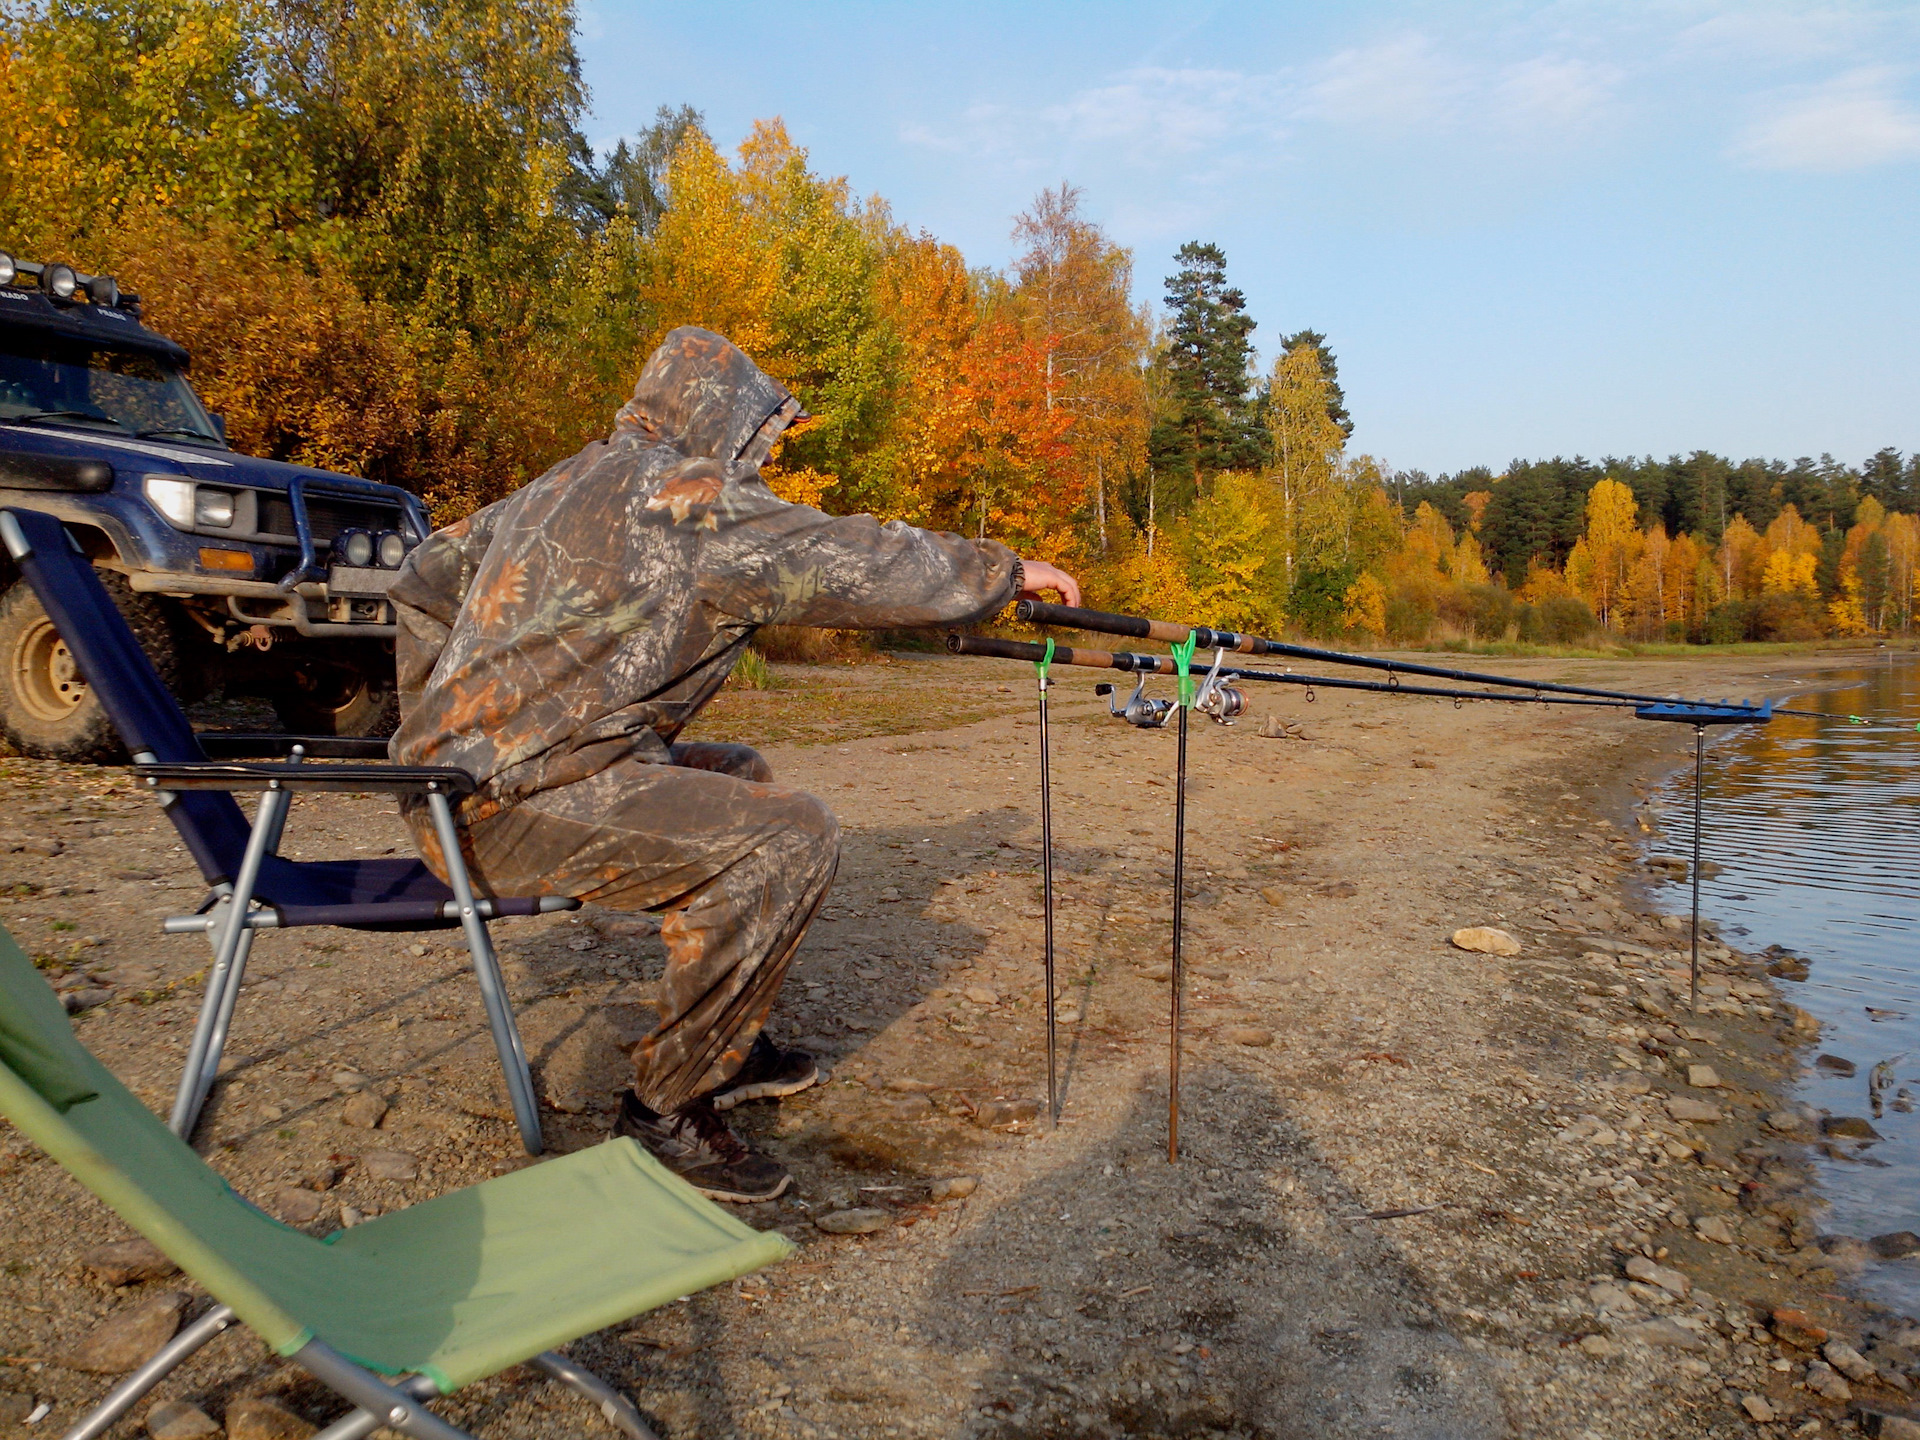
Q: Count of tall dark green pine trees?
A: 2